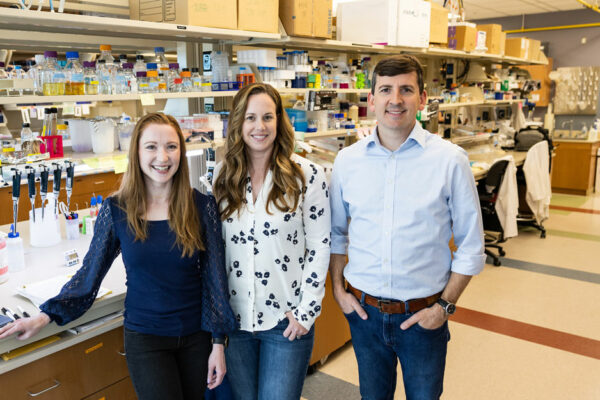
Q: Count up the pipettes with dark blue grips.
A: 5